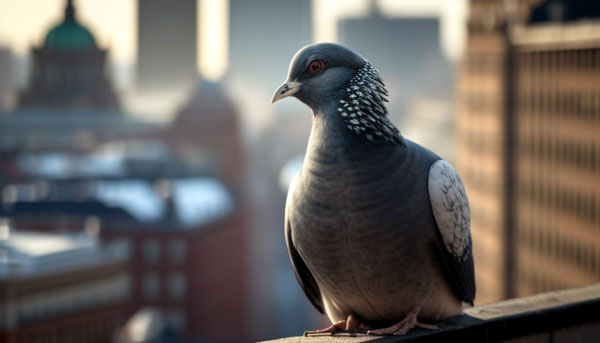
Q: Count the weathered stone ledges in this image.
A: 1